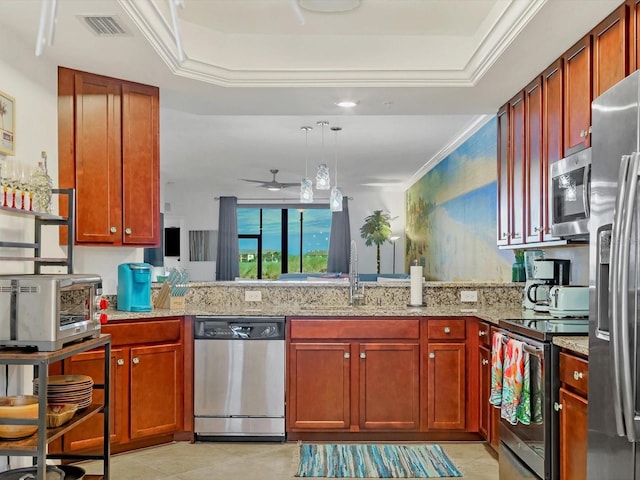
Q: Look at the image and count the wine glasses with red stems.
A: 4